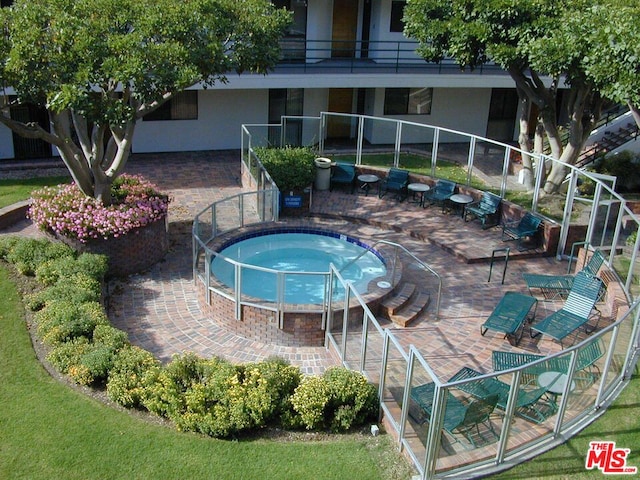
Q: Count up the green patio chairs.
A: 11